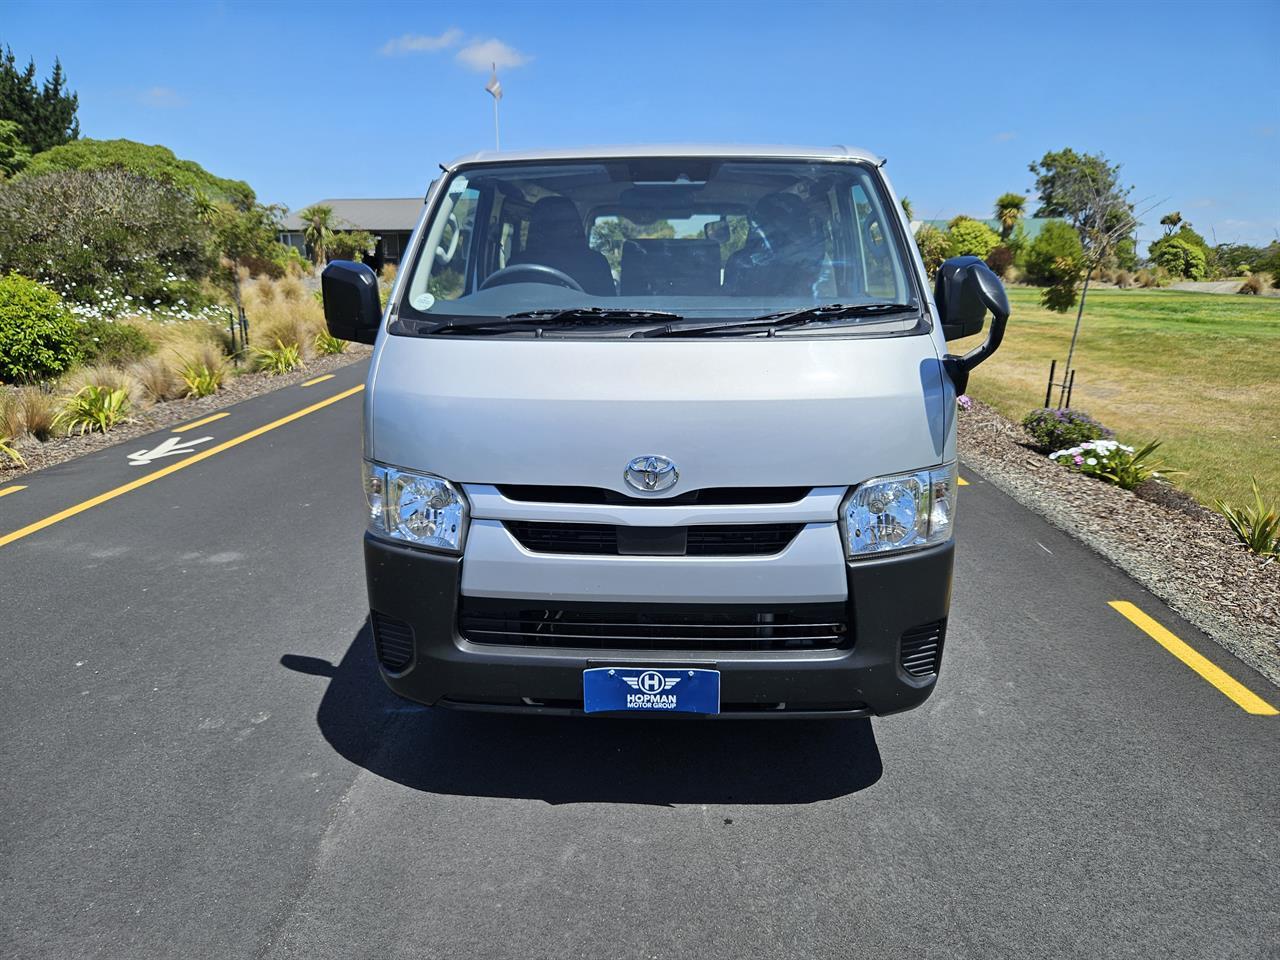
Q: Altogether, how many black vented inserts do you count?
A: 2